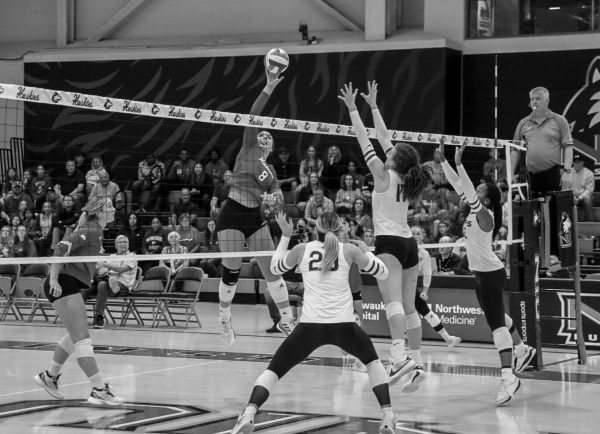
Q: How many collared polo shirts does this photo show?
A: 1